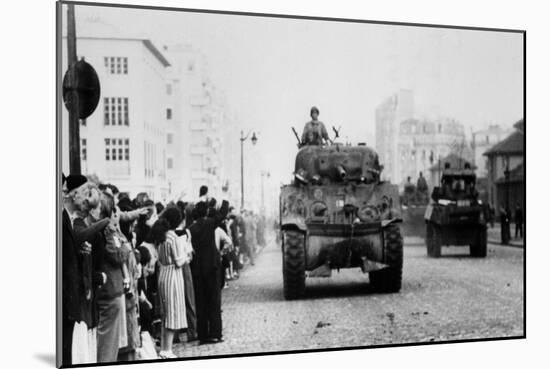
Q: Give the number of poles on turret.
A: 2